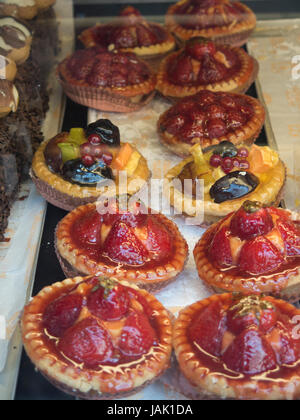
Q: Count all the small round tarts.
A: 11